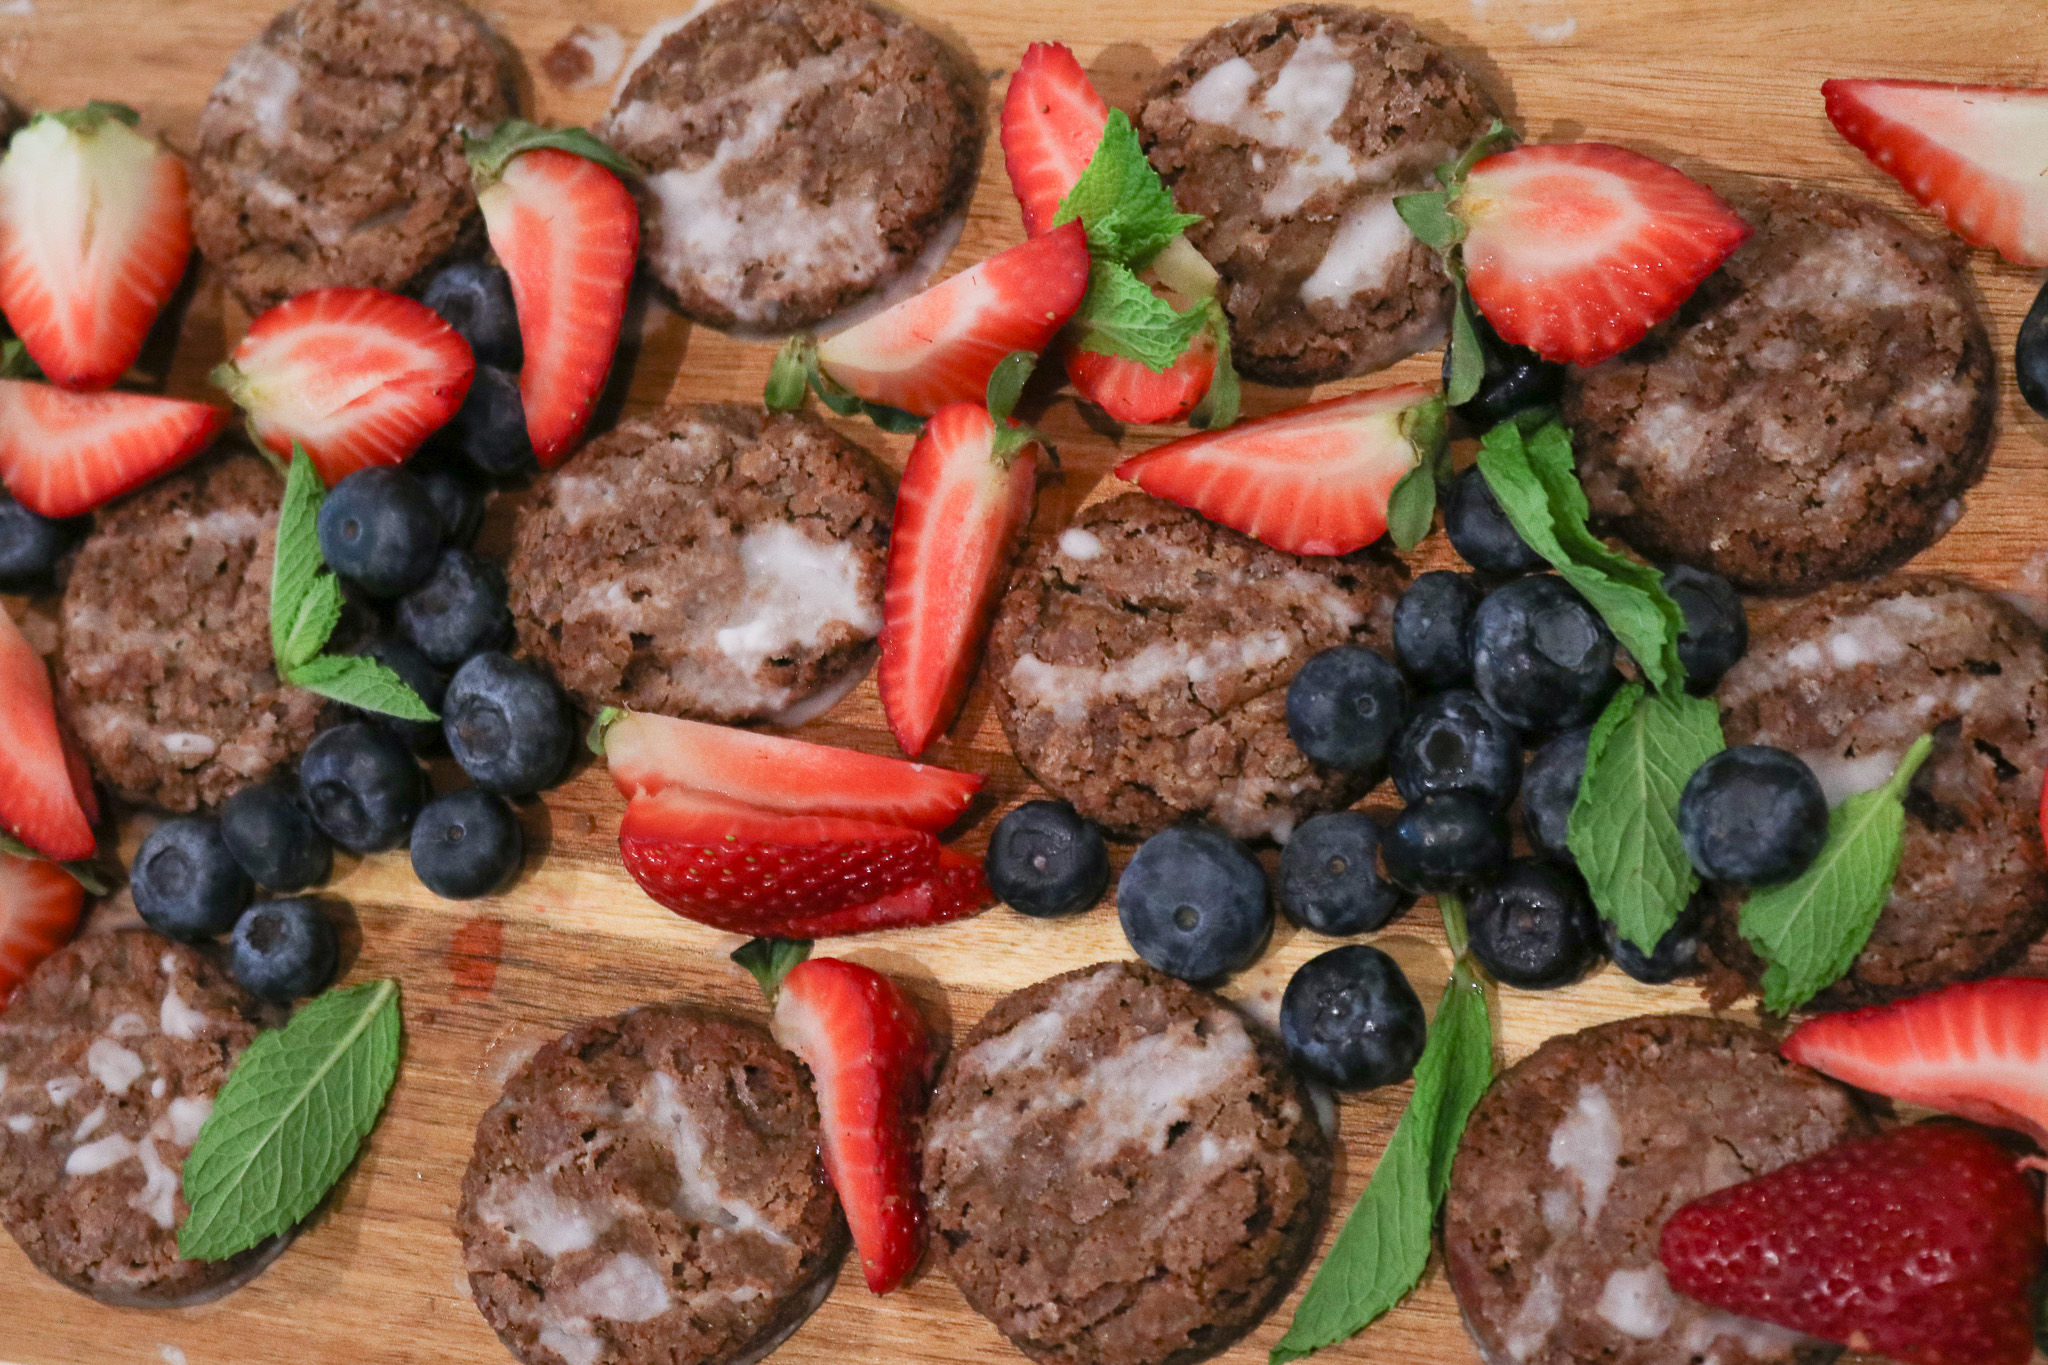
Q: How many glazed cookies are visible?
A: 12